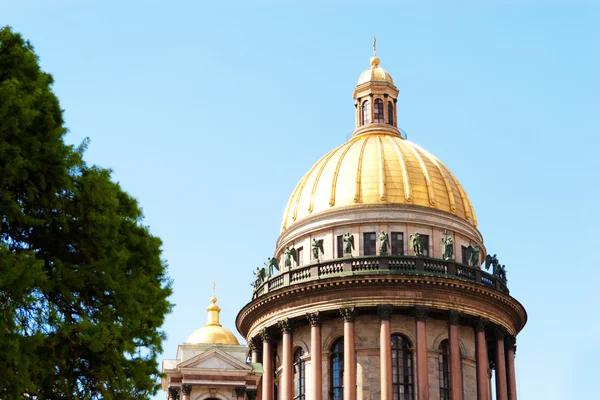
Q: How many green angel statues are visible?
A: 11